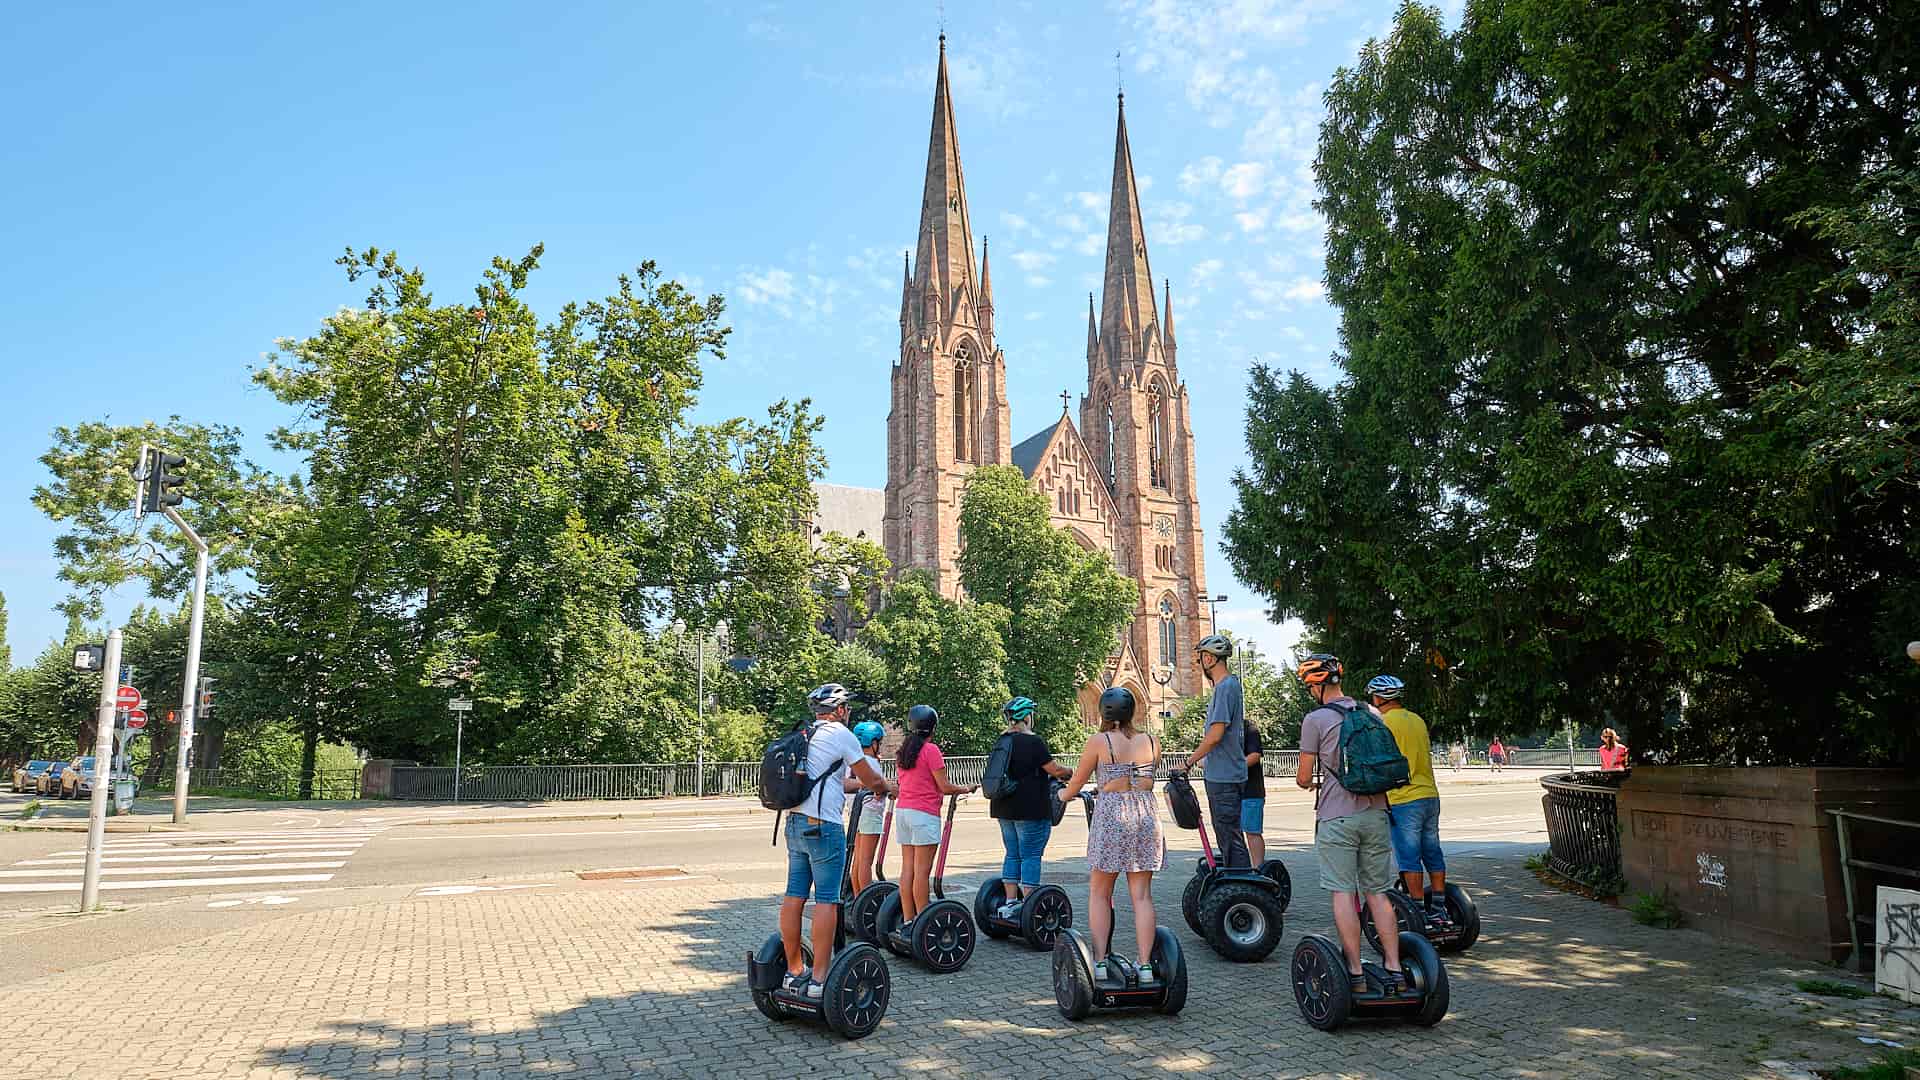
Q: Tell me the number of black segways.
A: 9